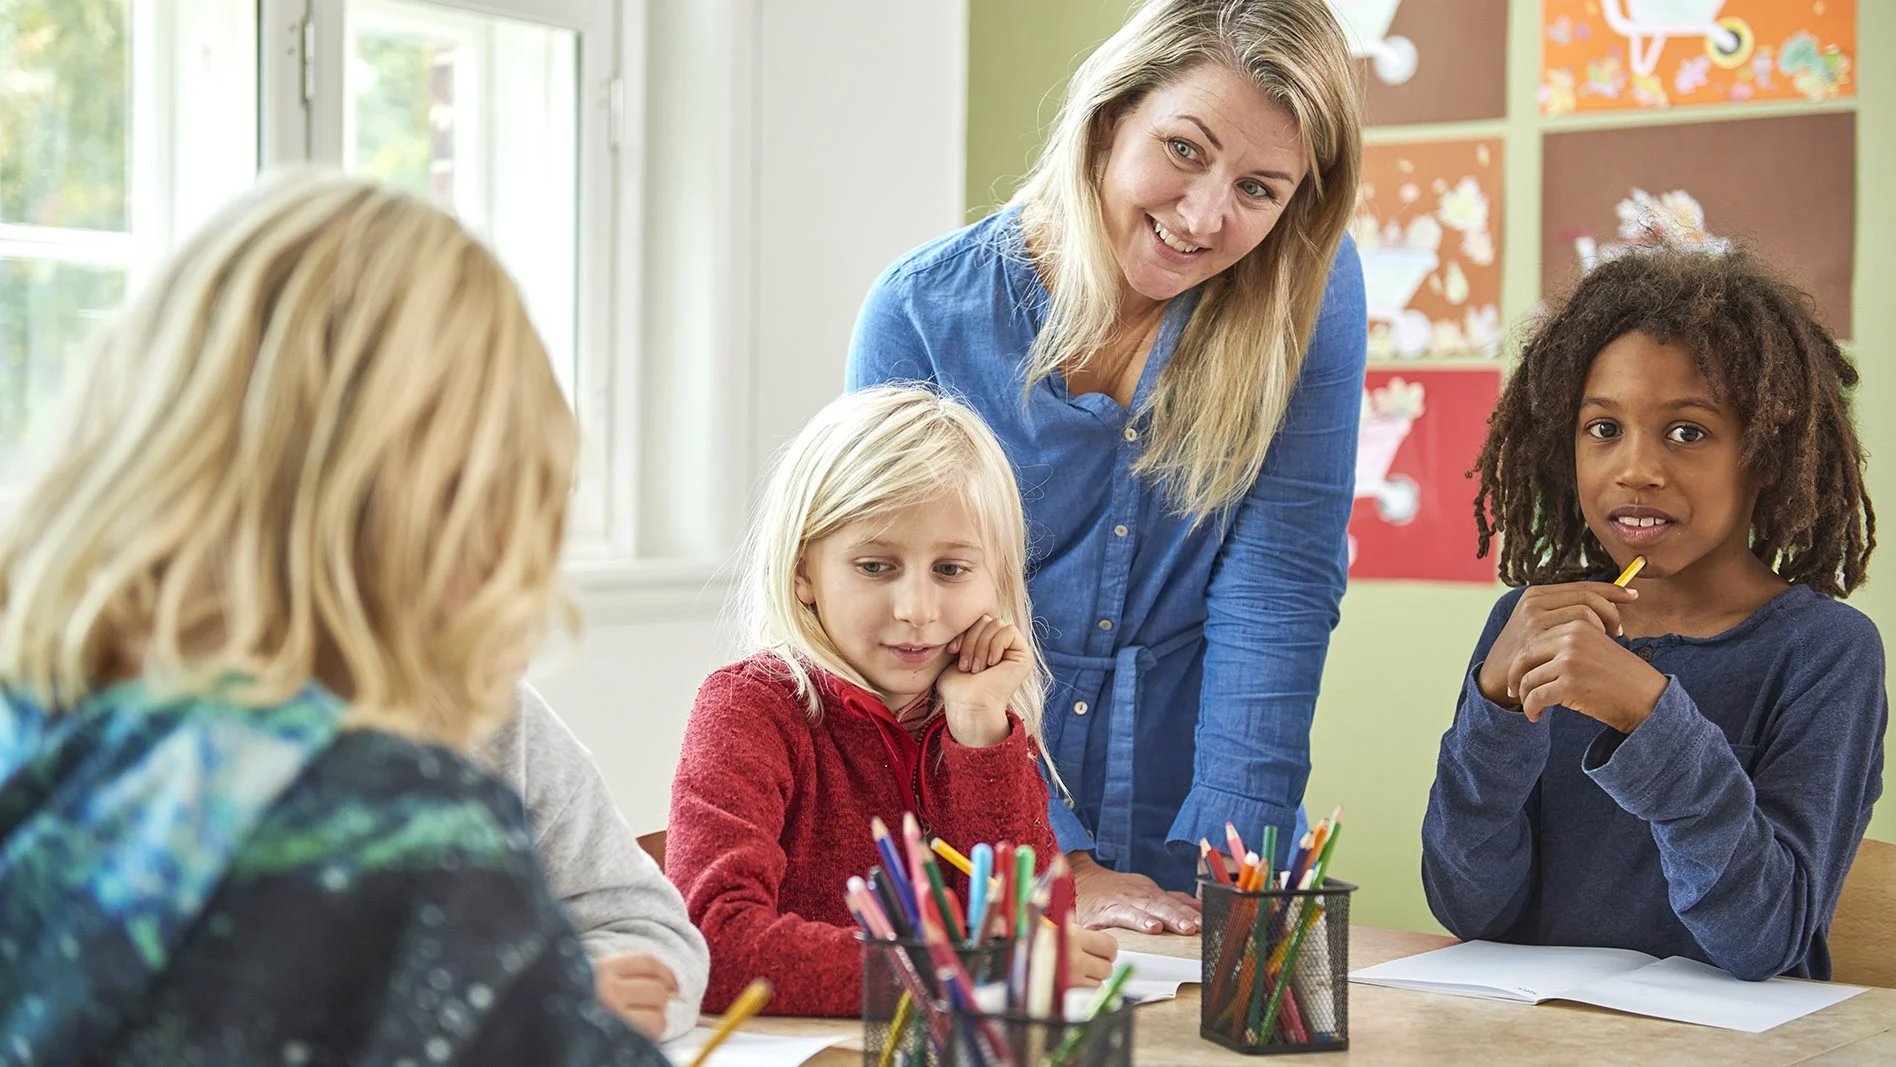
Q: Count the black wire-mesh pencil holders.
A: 3